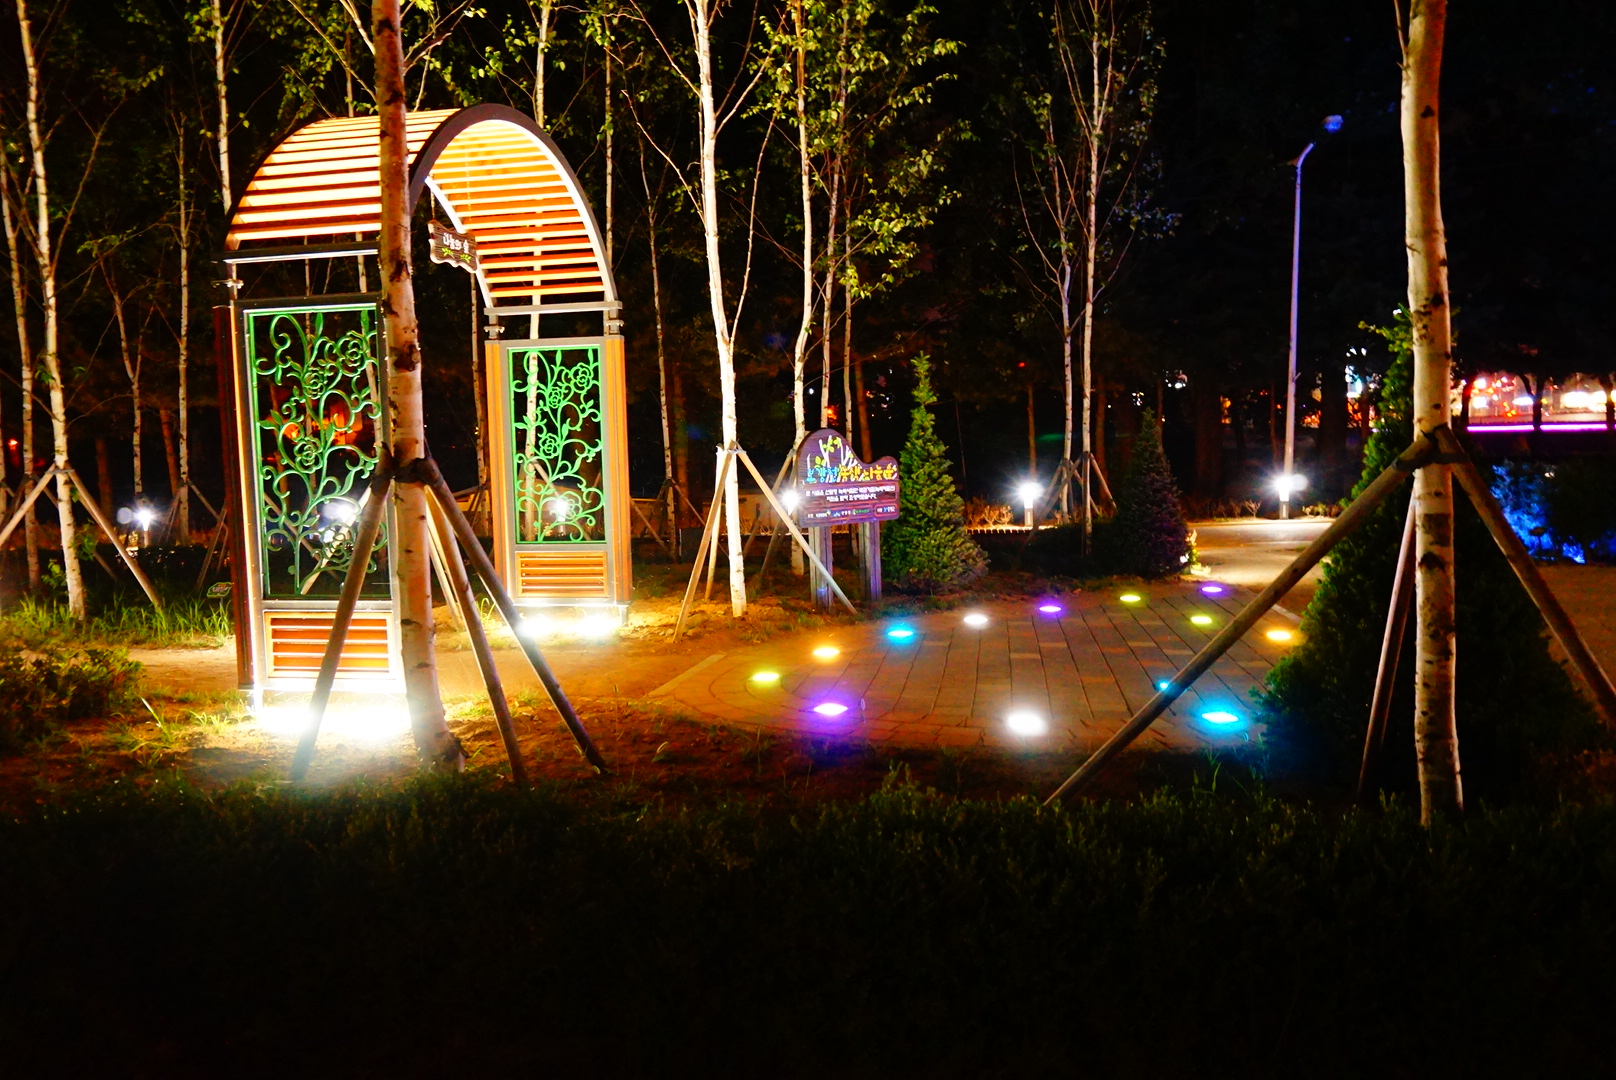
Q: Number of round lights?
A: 13